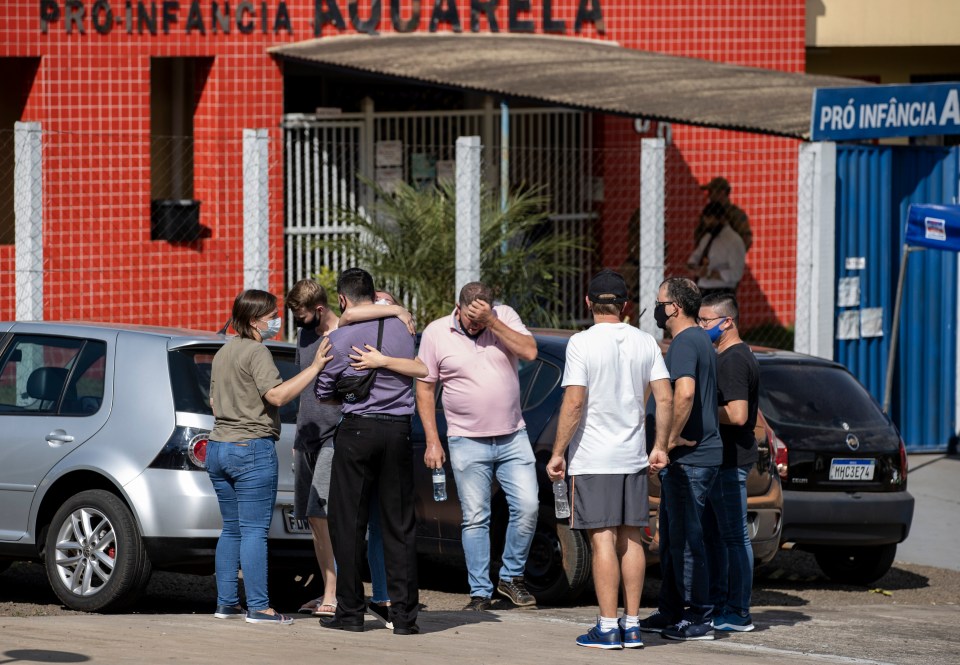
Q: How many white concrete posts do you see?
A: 5